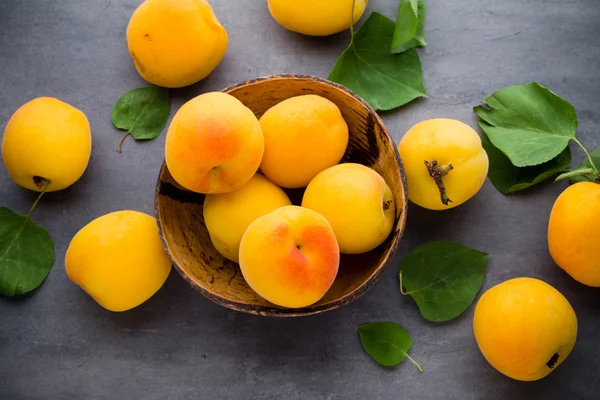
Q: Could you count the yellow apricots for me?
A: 12